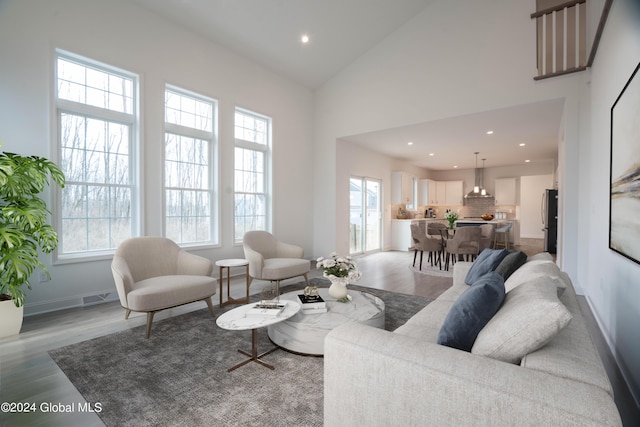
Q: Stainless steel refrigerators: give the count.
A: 1